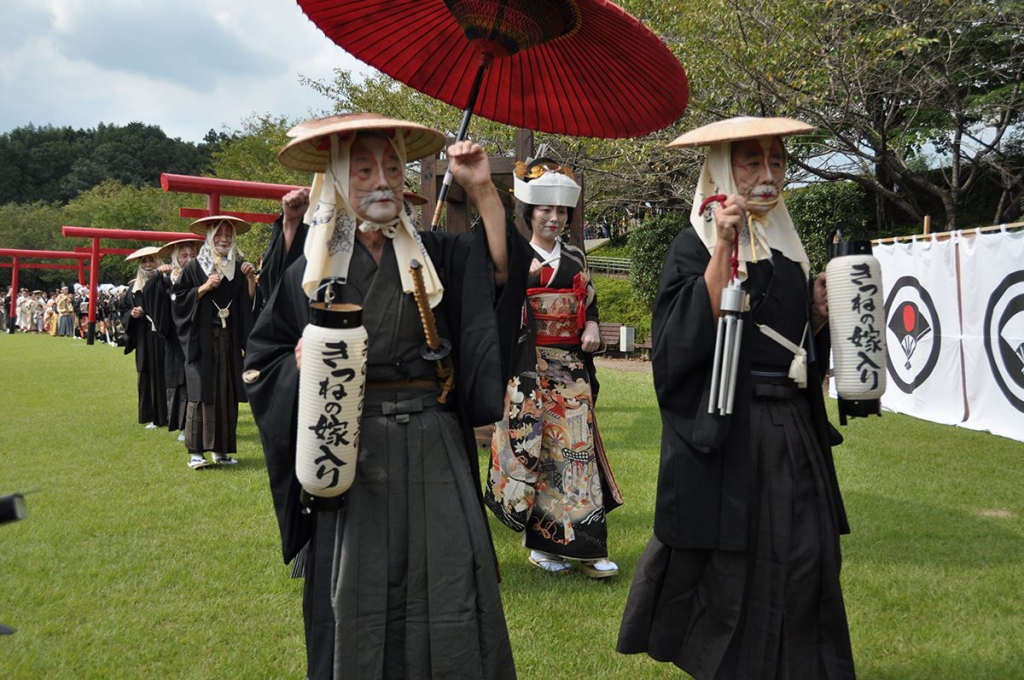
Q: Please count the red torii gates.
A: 3